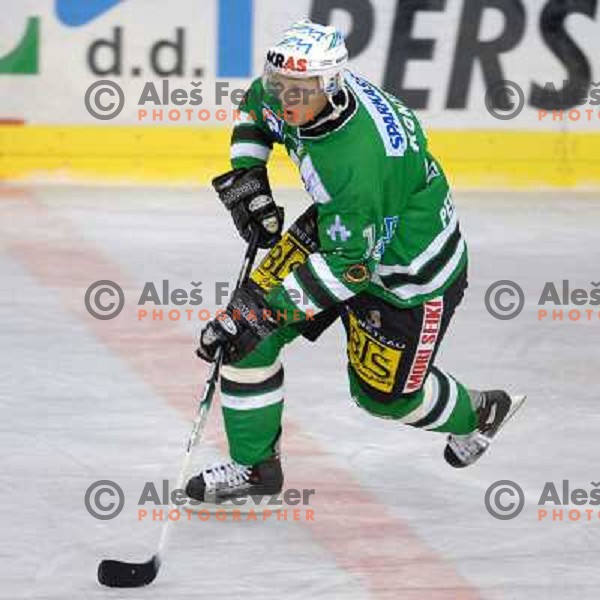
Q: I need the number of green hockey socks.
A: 2